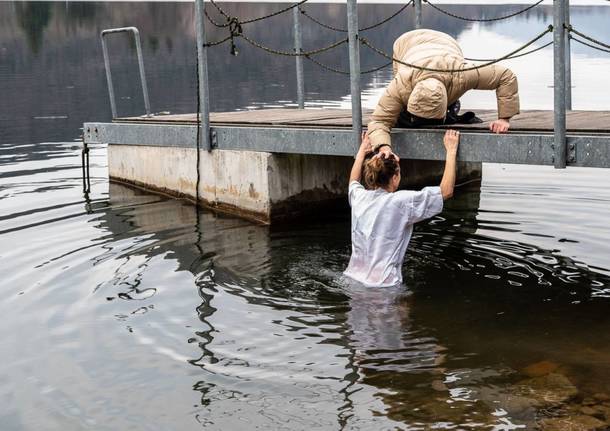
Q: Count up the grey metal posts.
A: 6